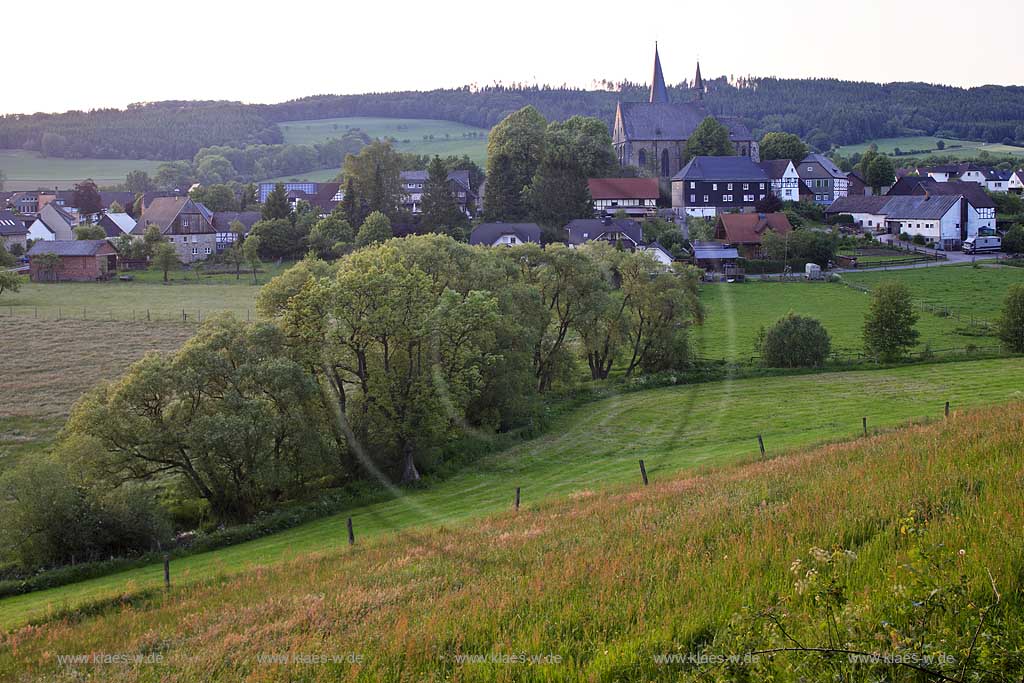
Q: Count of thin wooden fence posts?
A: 7